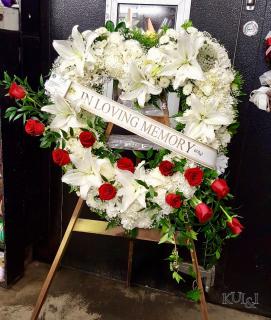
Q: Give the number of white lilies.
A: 7